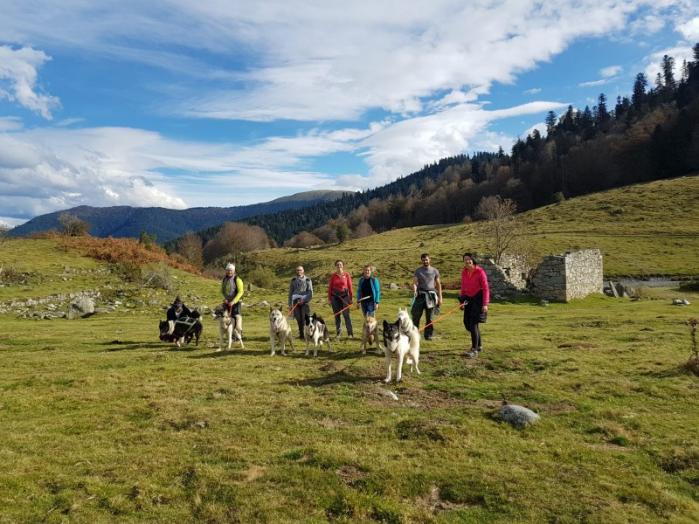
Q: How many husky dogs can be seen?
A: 7